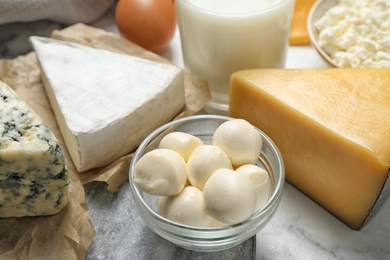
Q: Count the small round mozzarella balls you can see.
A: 7